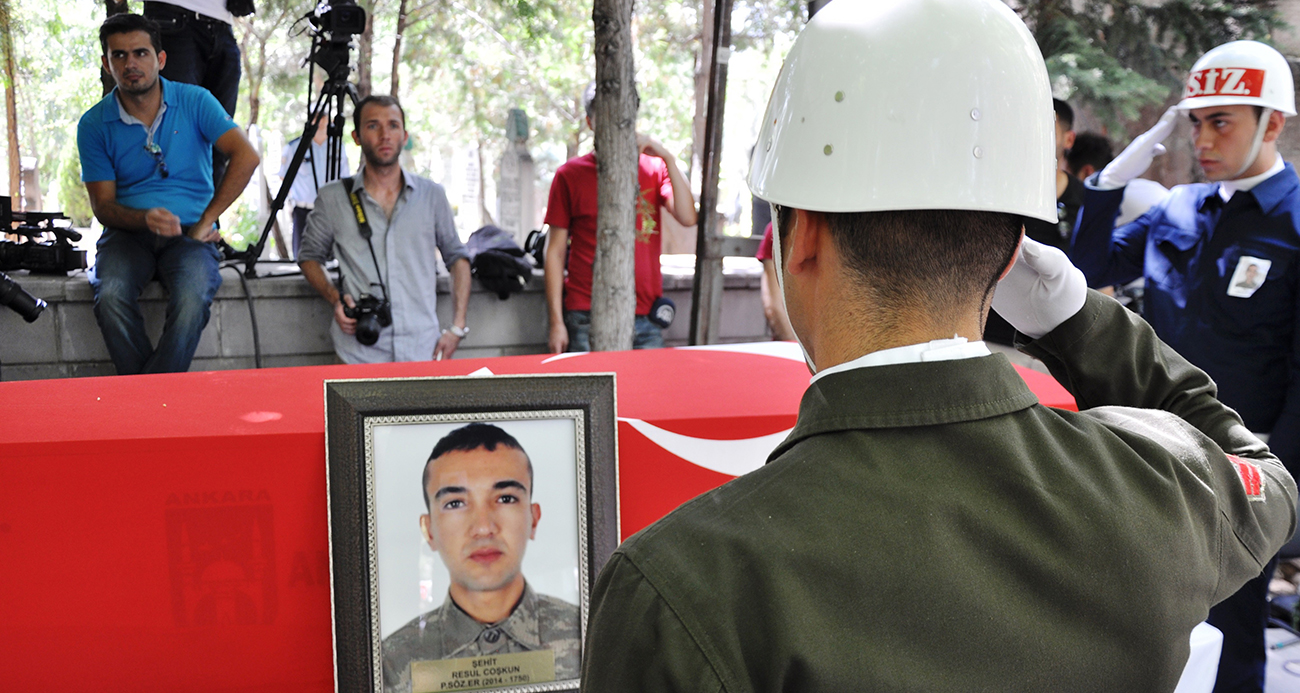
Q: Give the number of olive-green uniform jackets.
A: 1